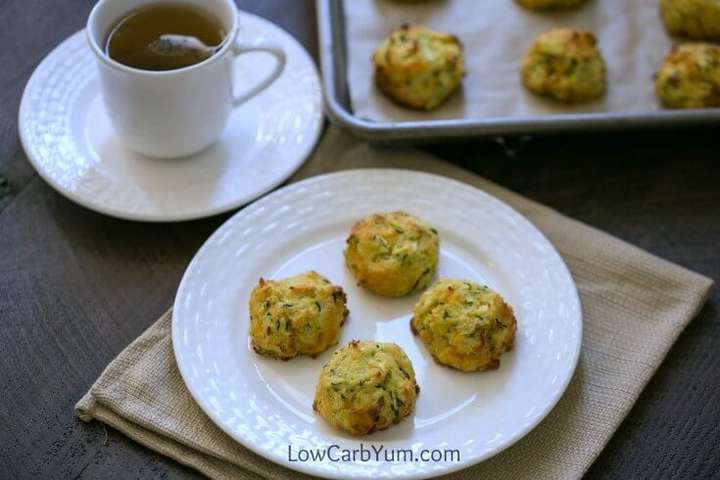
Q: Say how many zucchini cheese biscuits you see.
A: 10